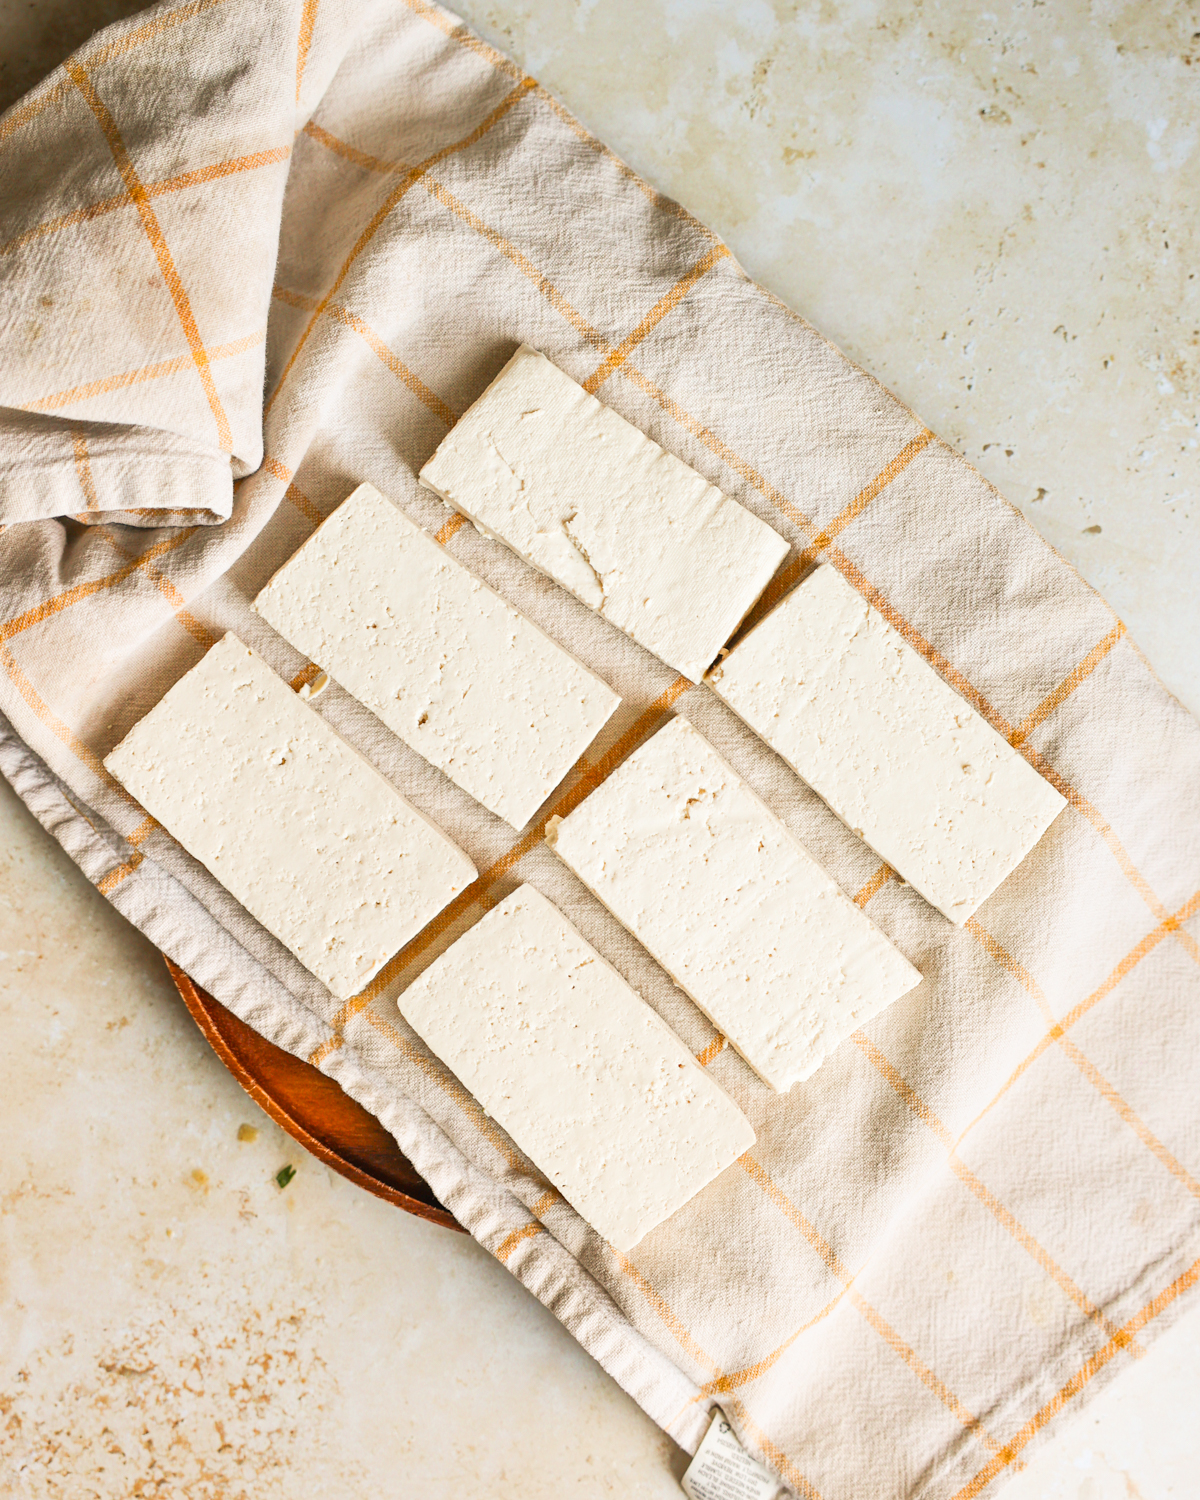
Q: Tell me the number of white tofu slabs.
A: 6